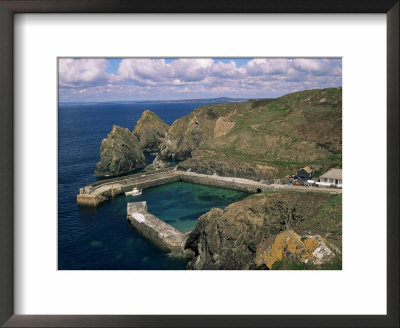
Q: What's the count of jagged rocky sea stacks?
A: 2